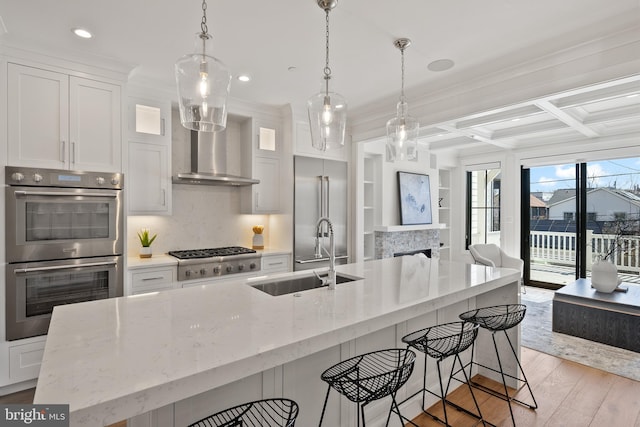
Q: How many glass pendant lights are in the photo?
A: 3